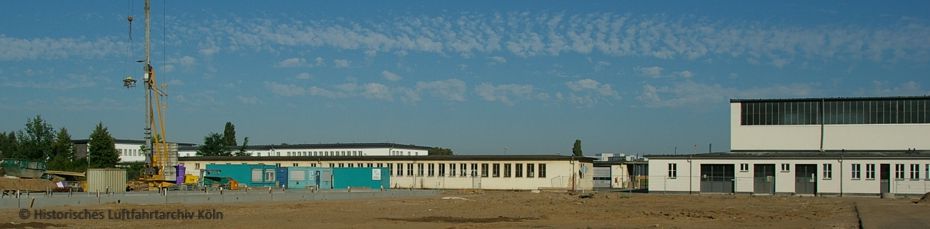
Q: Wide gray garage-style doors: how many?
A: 3